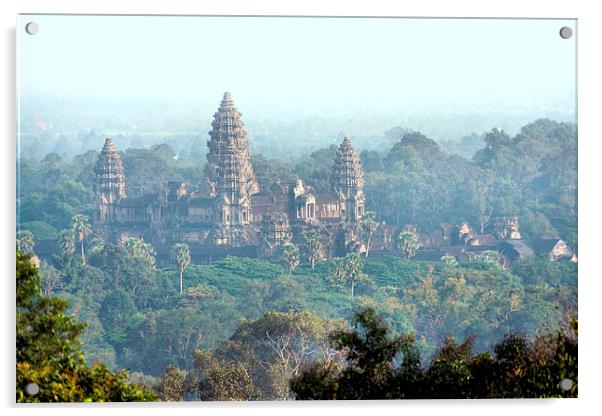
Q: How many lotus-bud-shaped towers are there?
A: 3